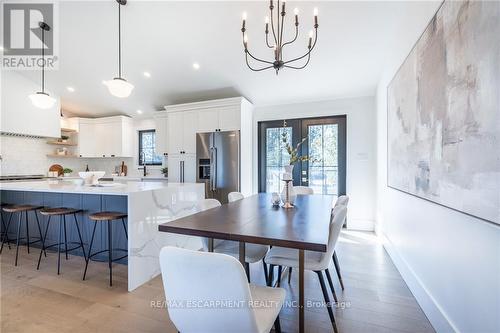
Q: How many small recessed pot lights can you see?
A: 4